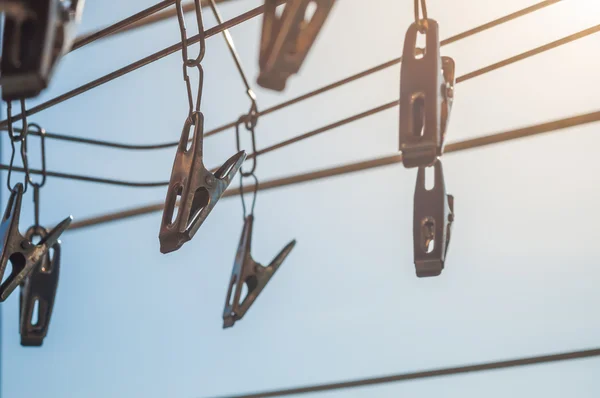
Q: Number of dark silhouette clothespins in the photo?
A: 8